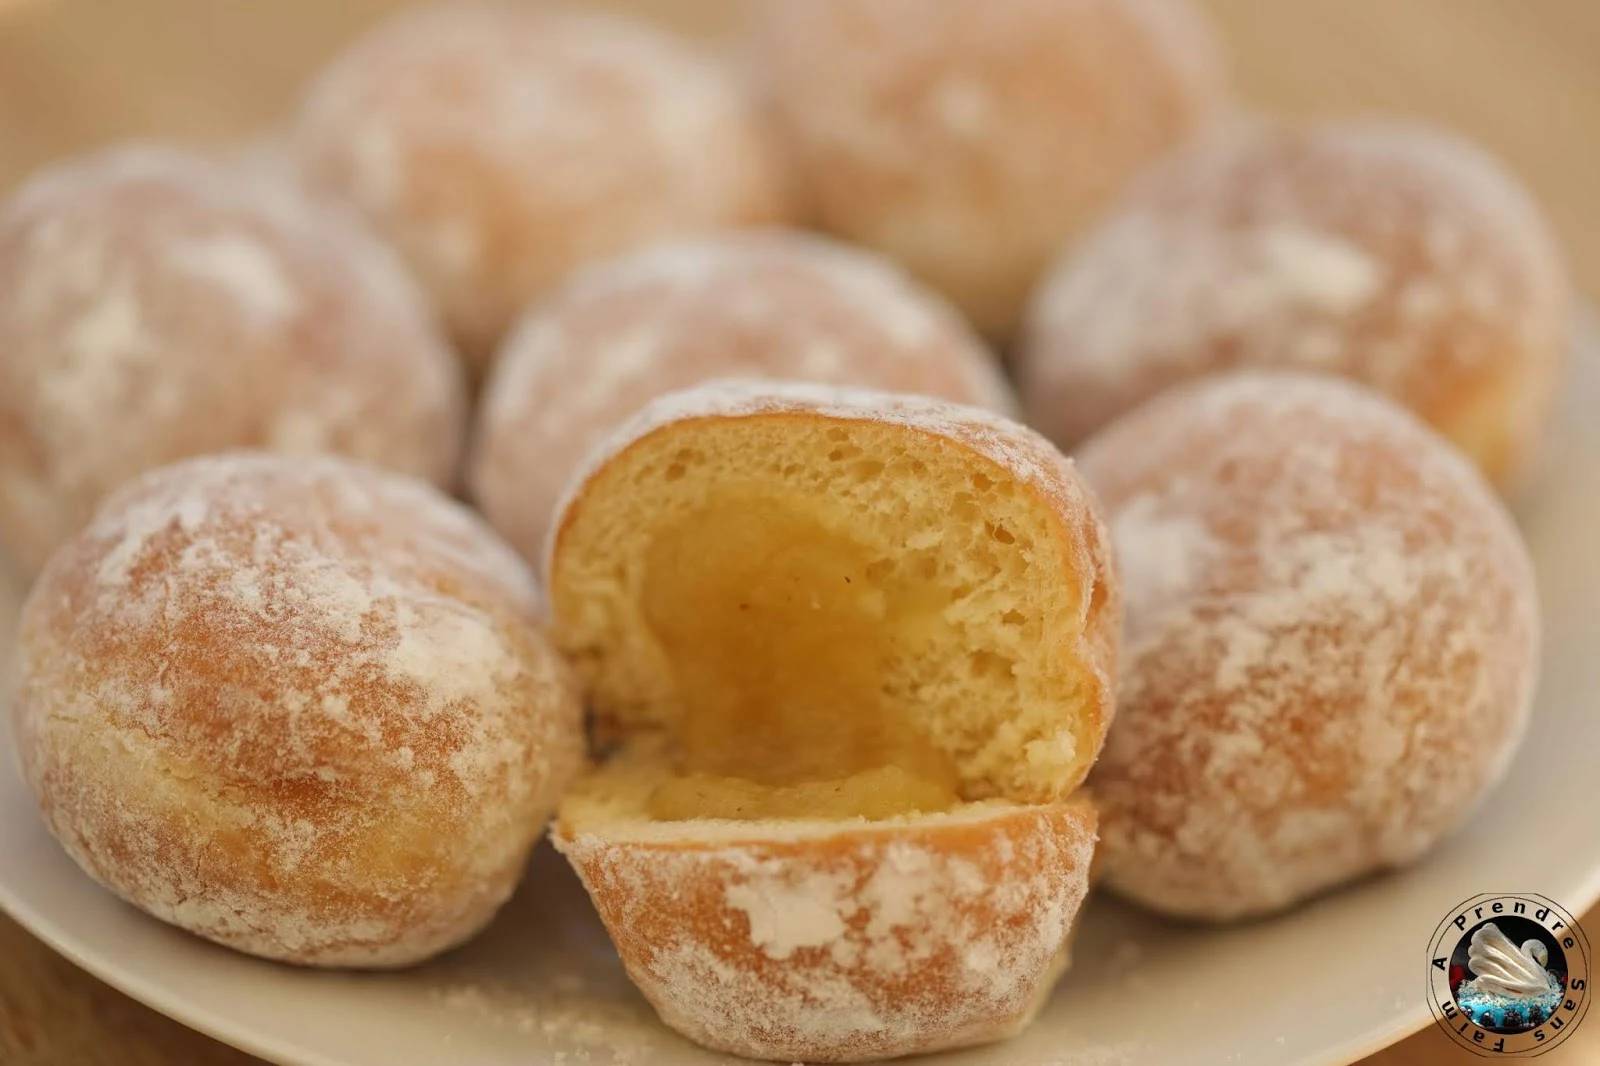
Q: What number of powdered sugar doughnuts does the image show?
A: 8